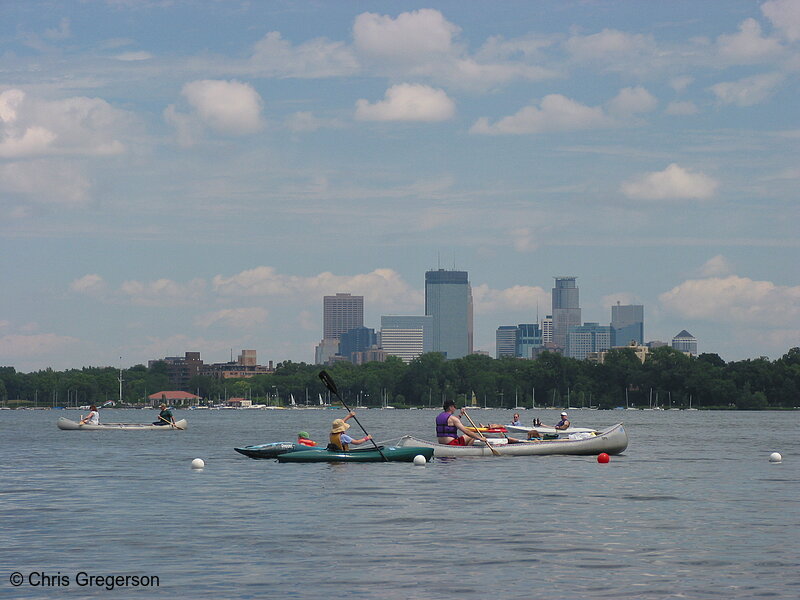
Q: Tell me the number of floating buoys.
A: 4